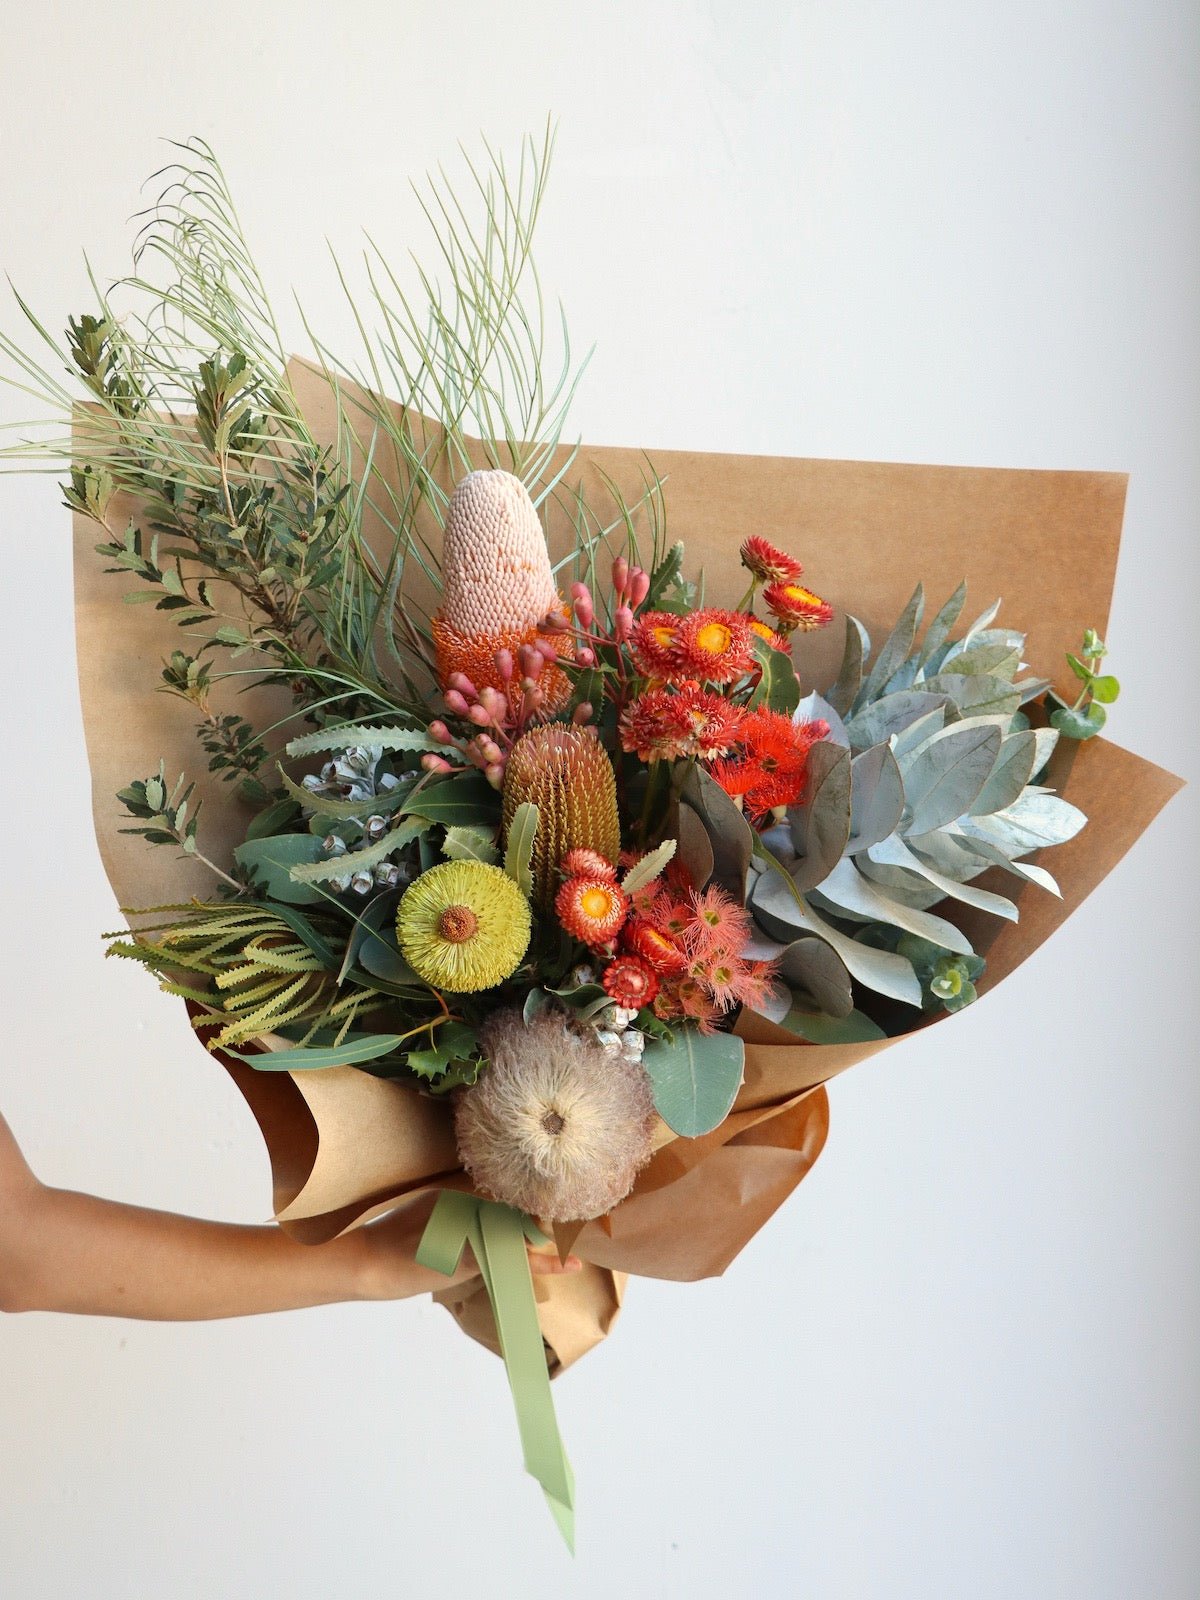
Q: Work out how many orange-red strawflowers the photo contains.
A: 11